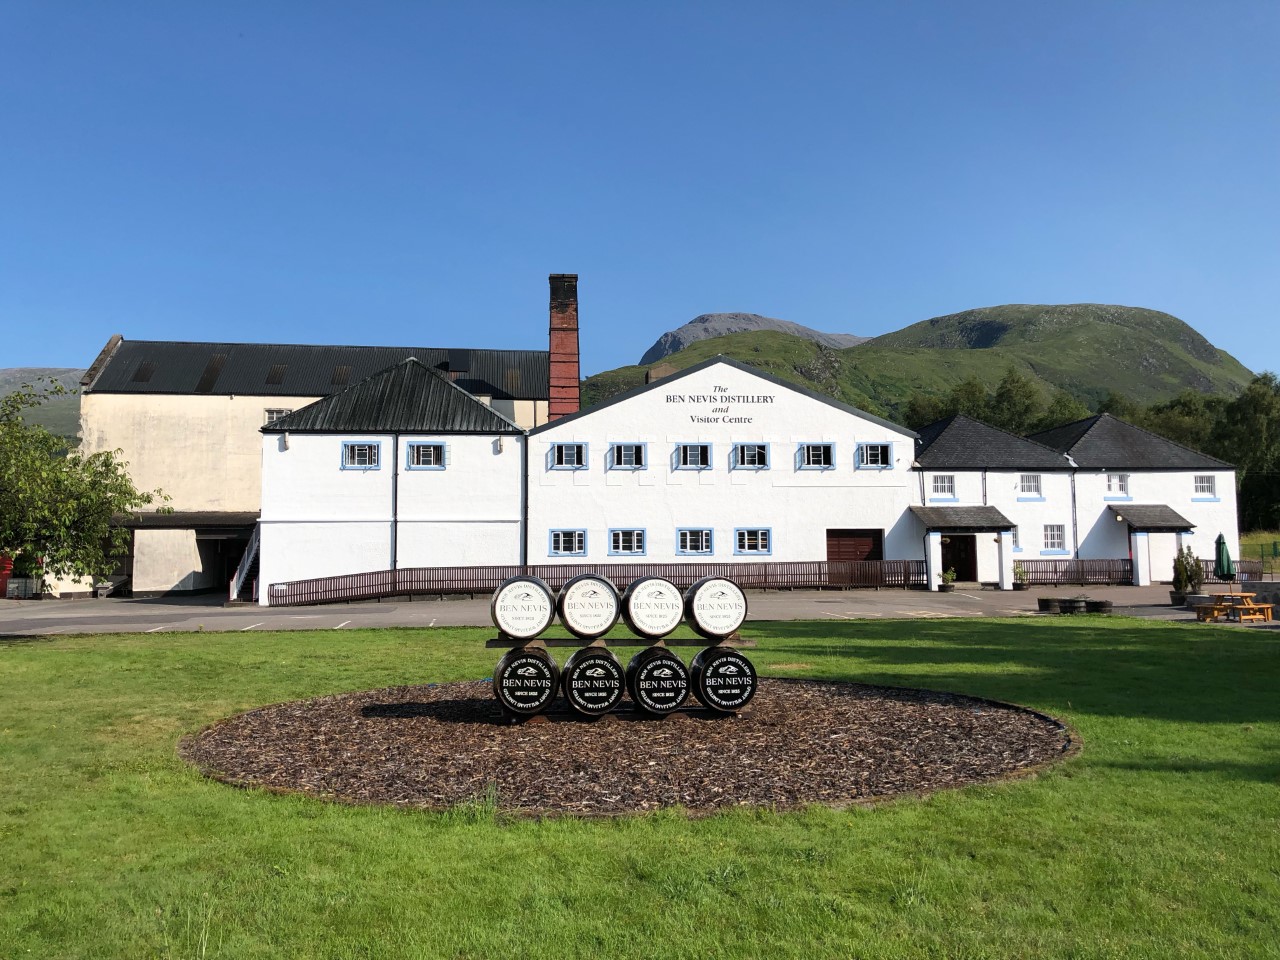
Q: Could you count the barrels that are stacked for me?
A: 8